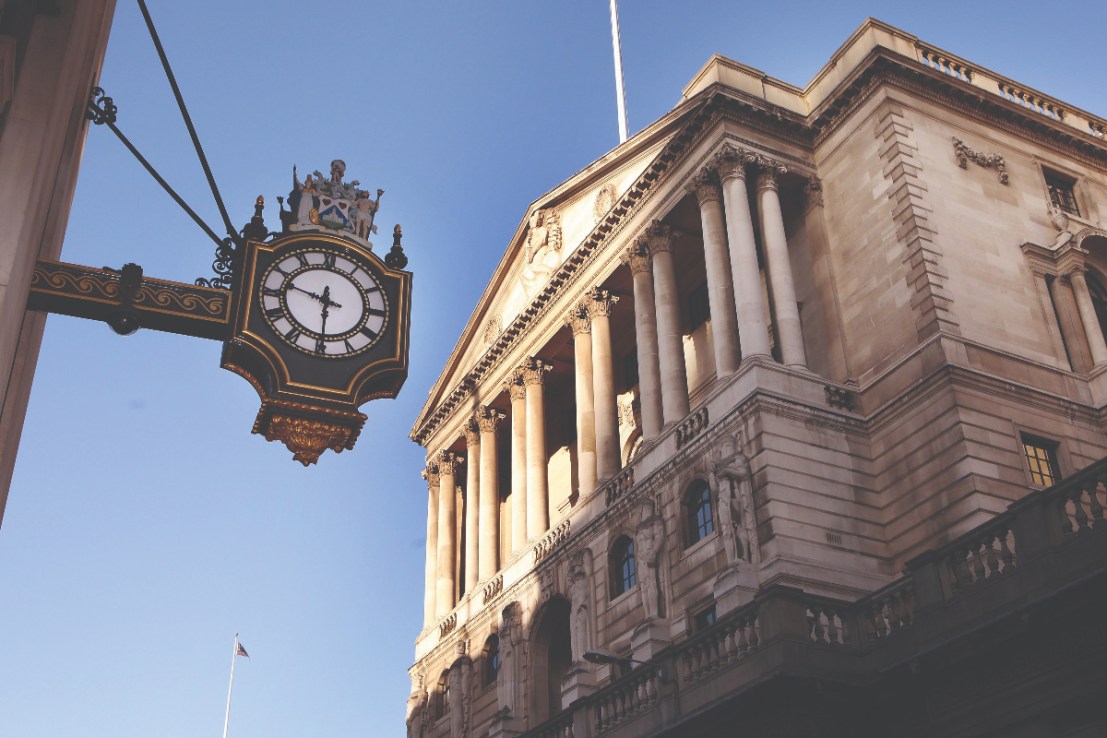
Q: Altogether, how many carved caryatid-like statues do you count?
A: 6